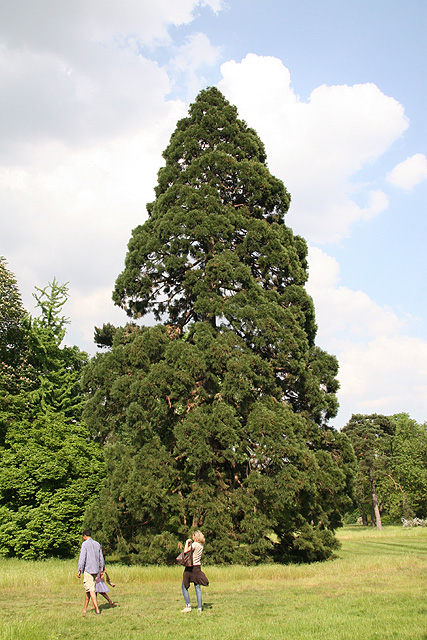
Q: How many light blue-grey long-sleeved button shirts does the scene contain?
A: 1